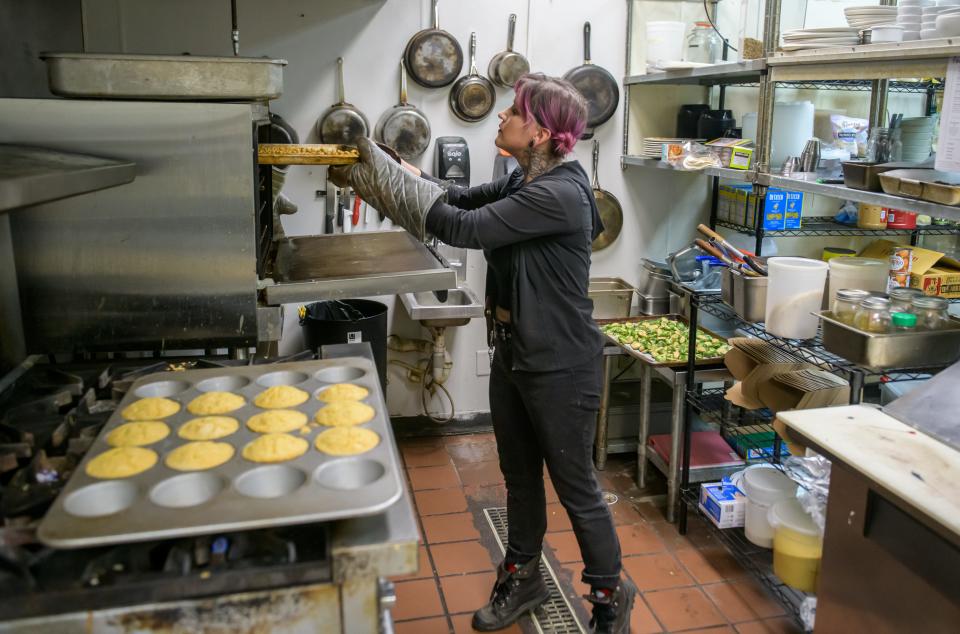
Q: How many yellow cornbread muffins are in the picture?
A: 12